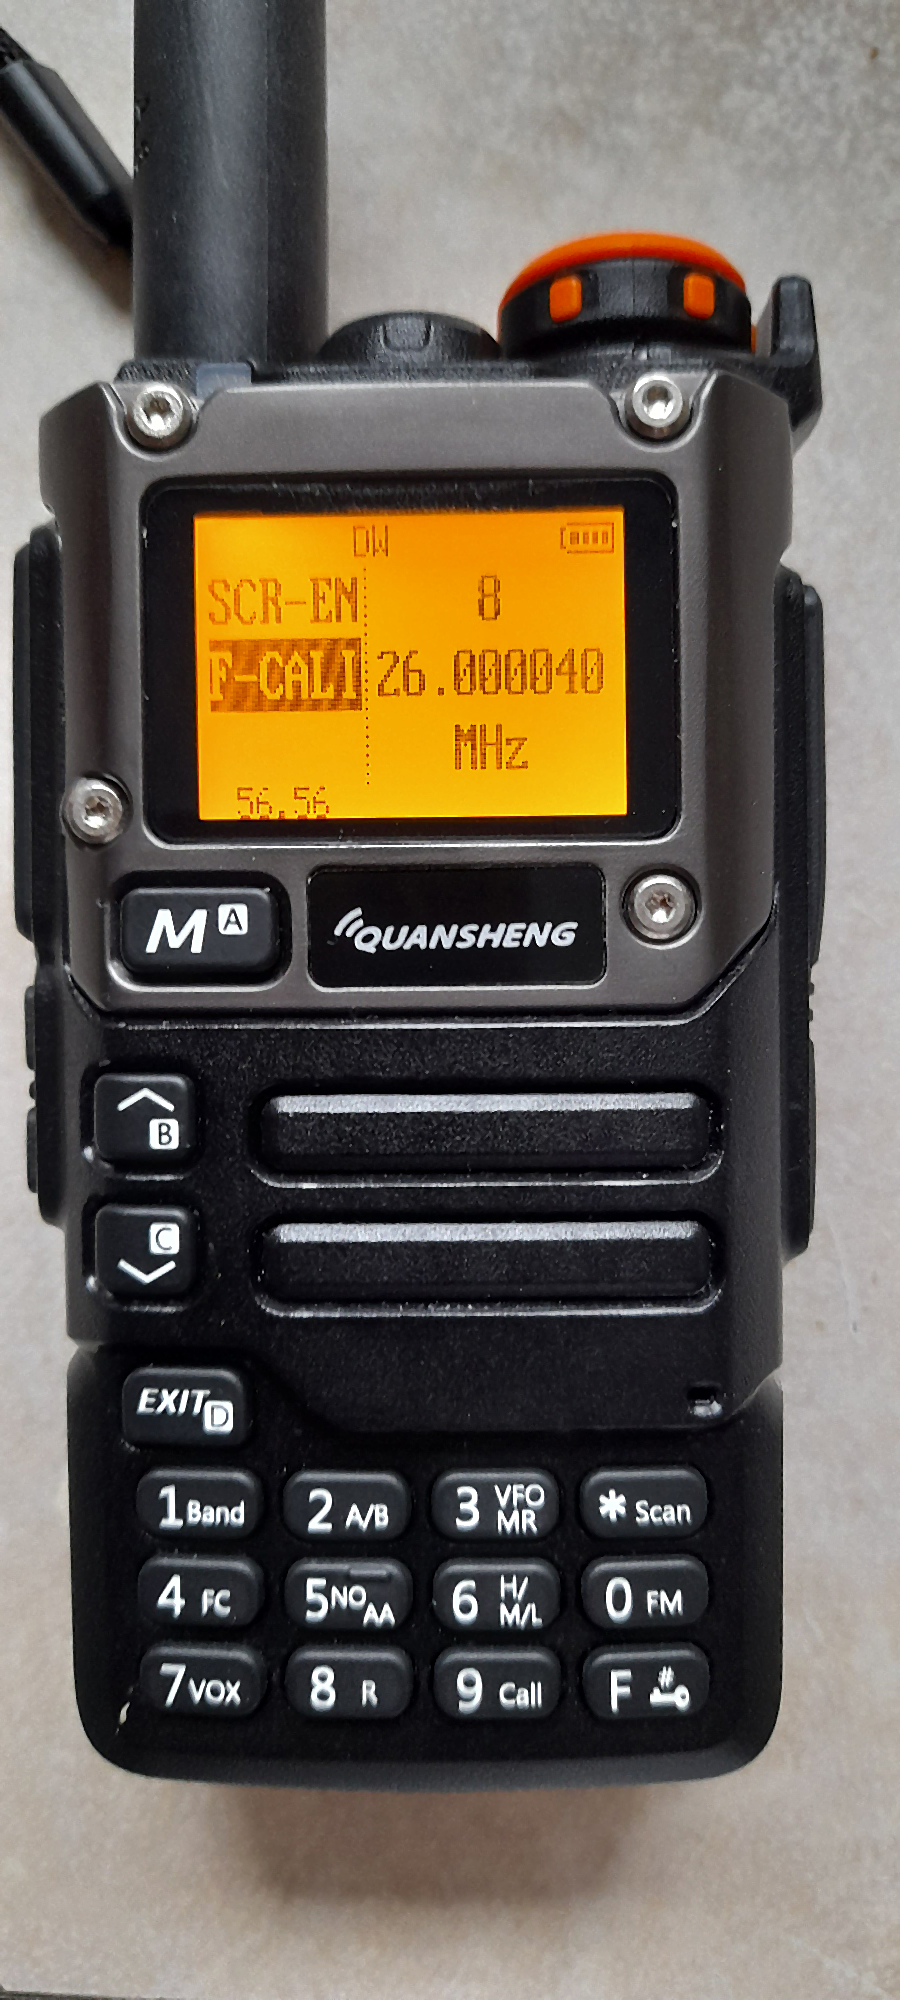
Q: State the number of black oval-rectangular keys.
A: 12